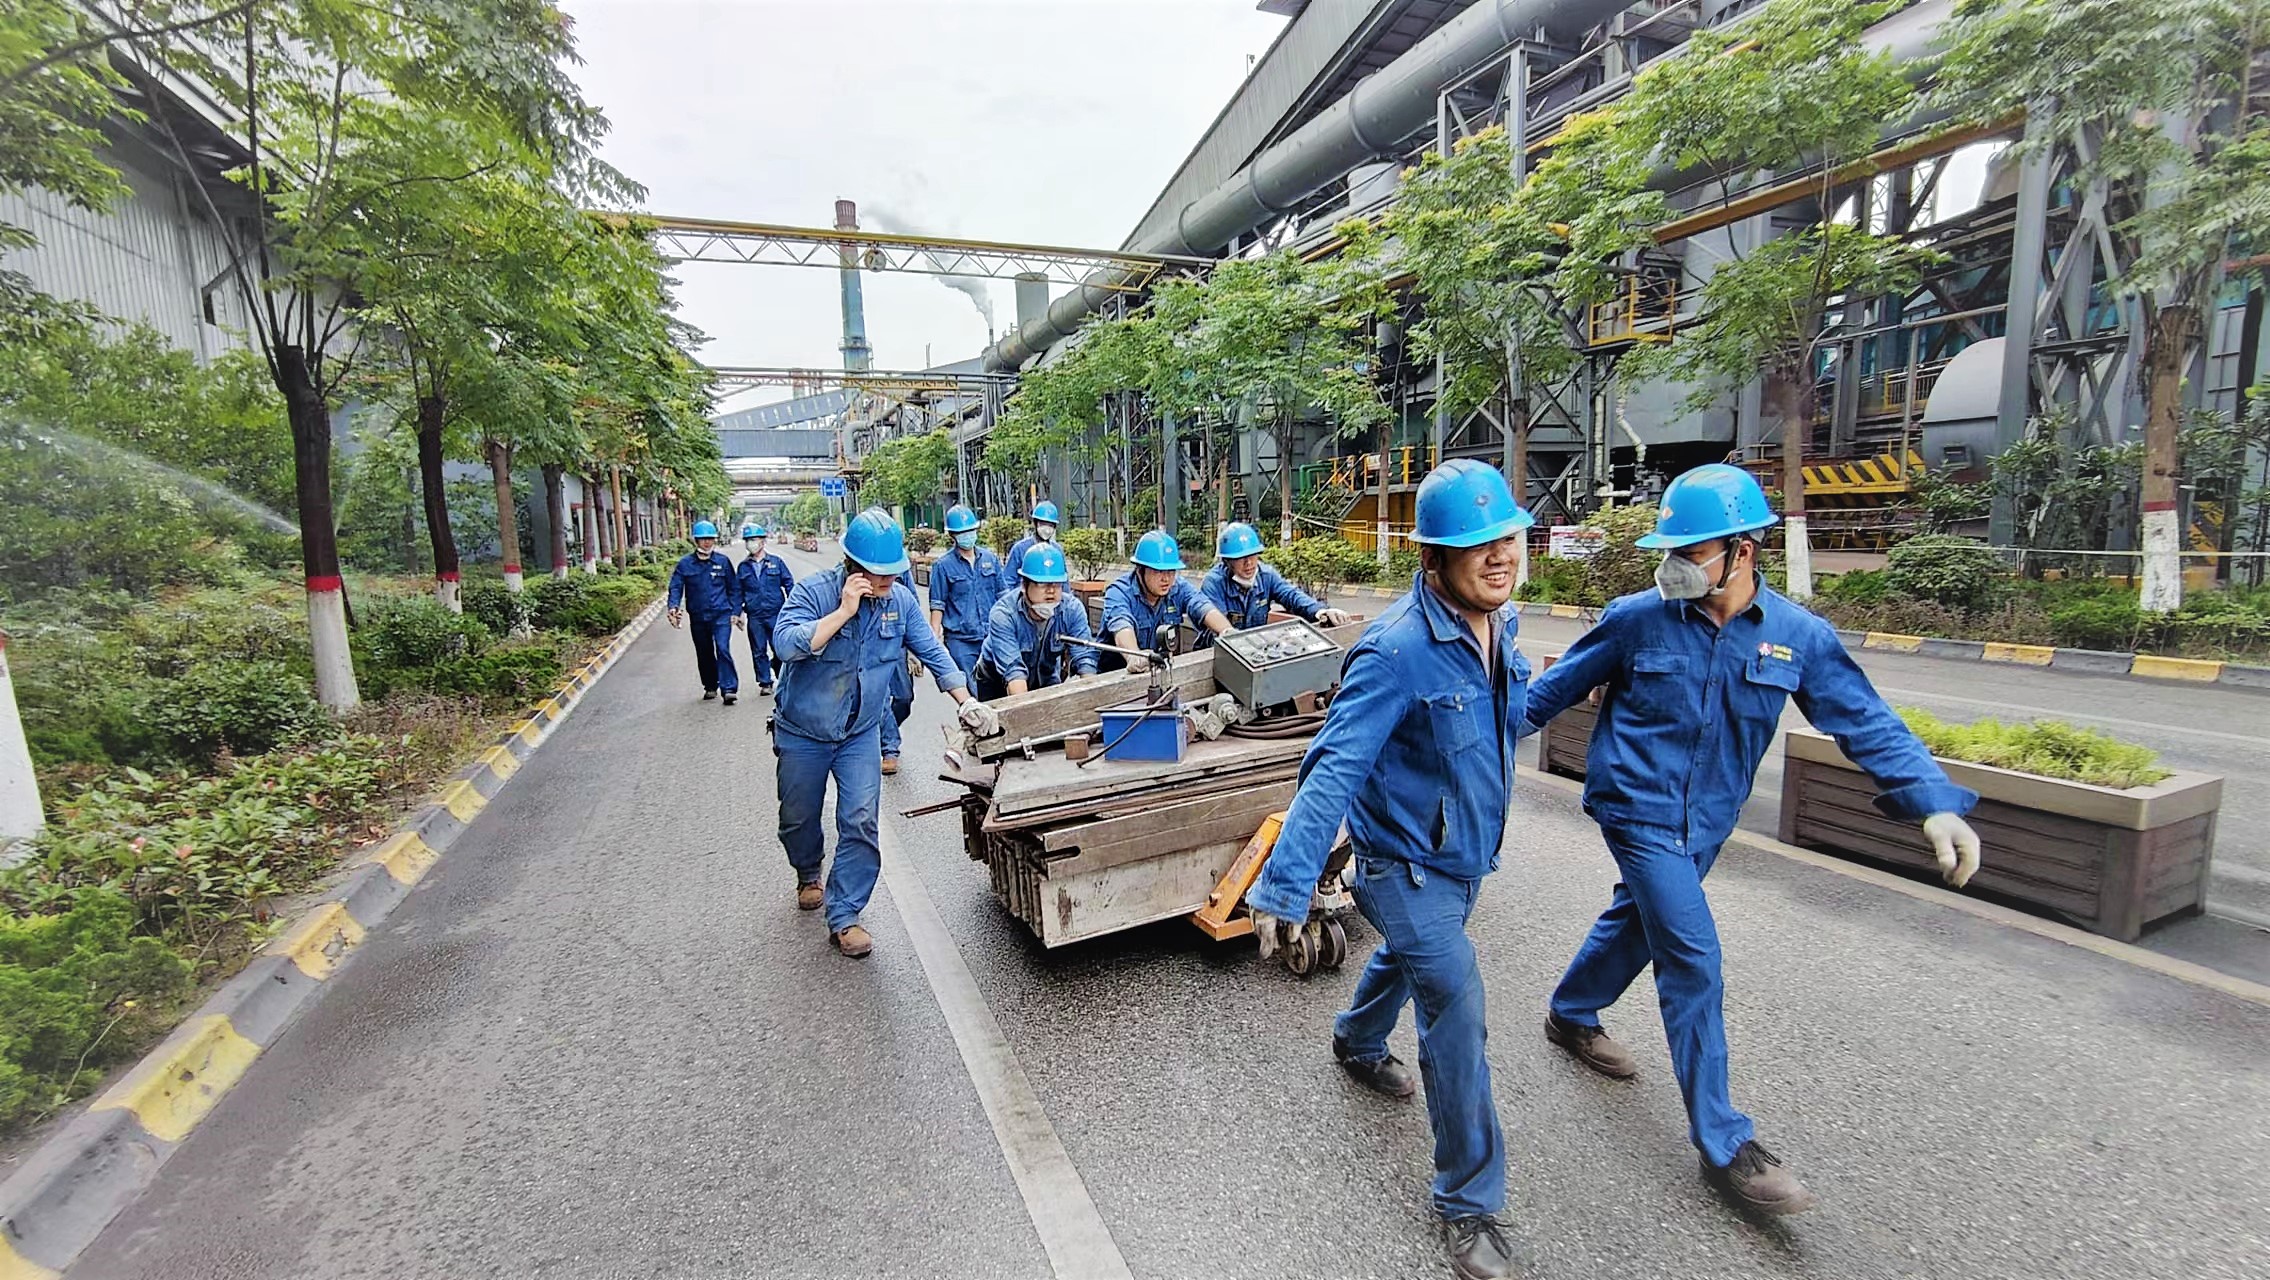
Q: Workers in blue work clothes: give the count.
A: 11